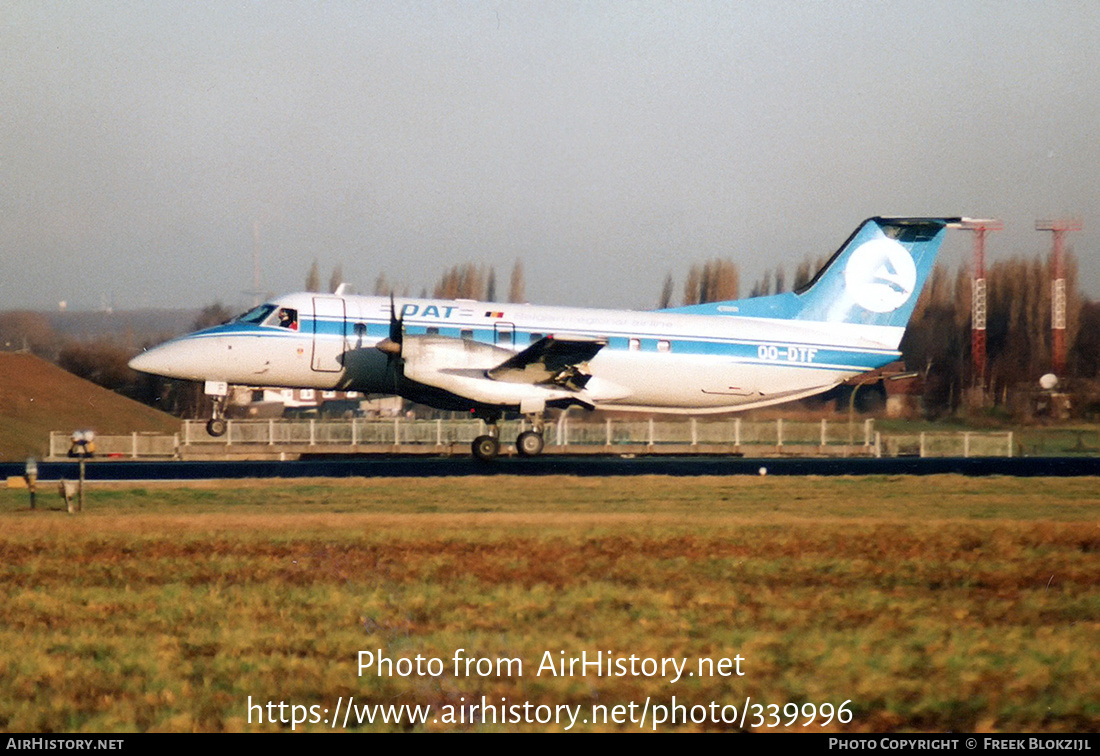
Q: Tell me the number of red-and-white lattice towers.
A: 2